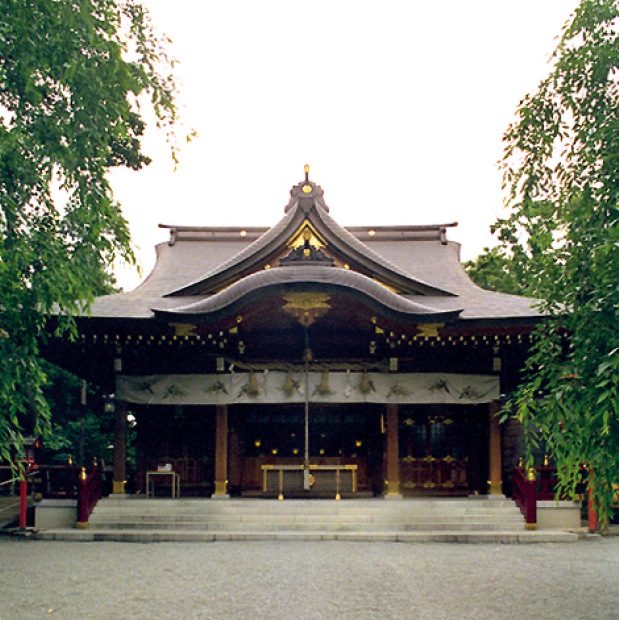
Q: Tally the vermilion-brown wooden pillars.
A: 4